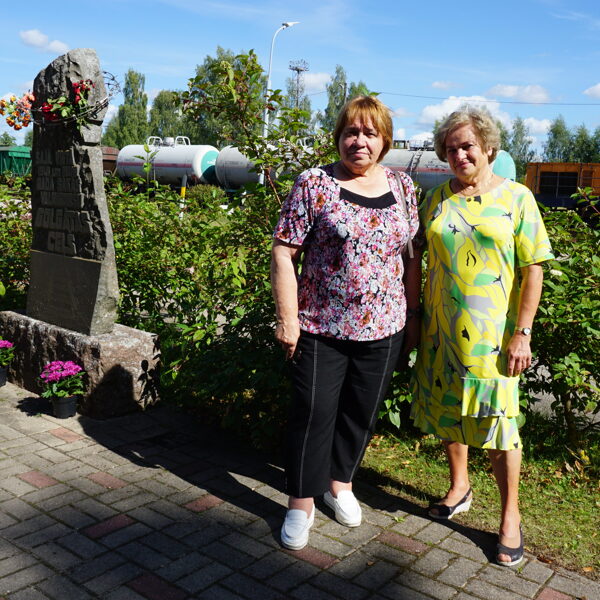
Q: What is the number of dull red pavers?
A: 9